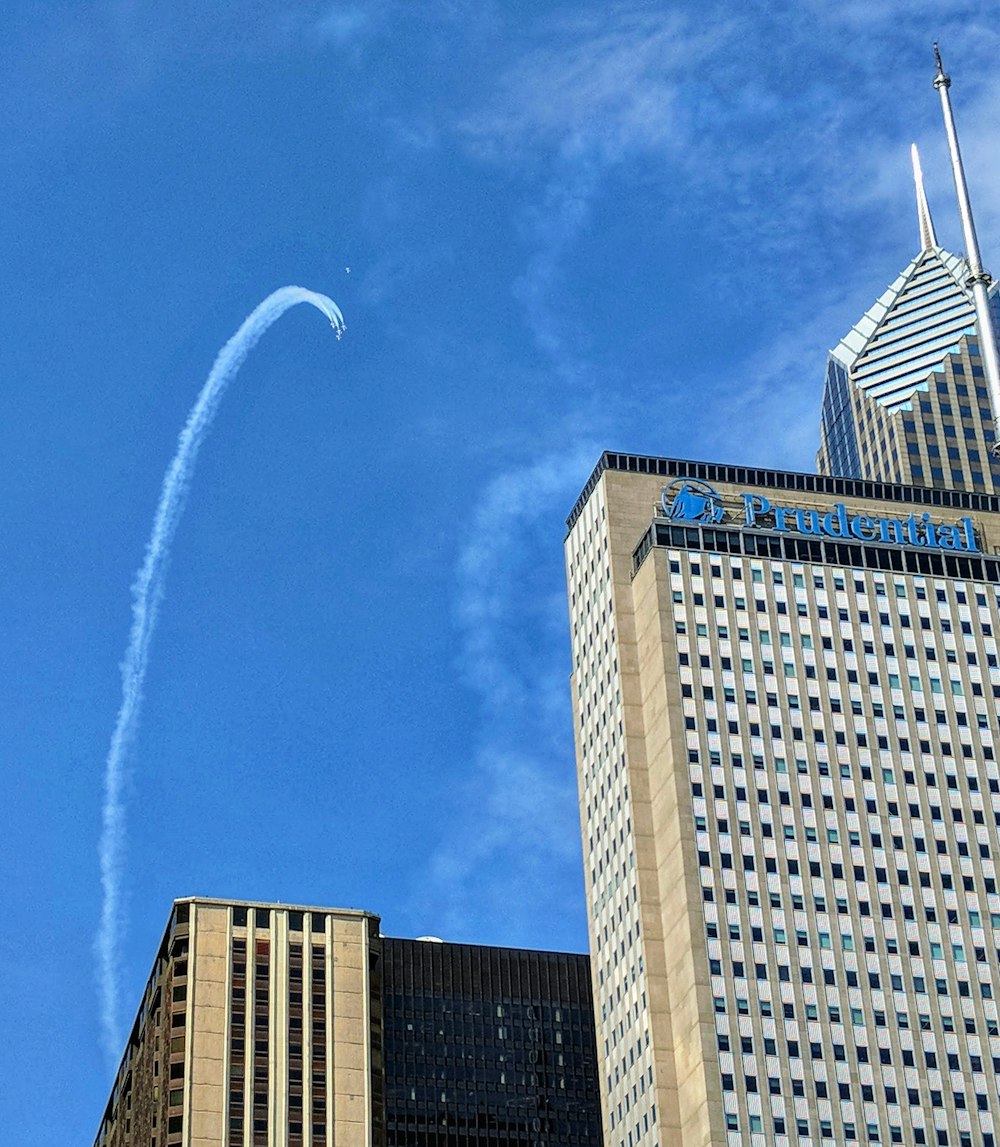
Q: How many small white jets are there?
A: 5